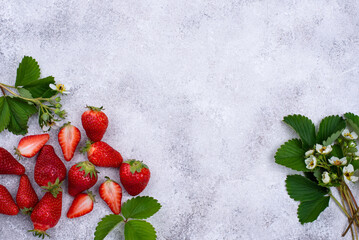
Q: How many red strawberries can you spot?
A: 13